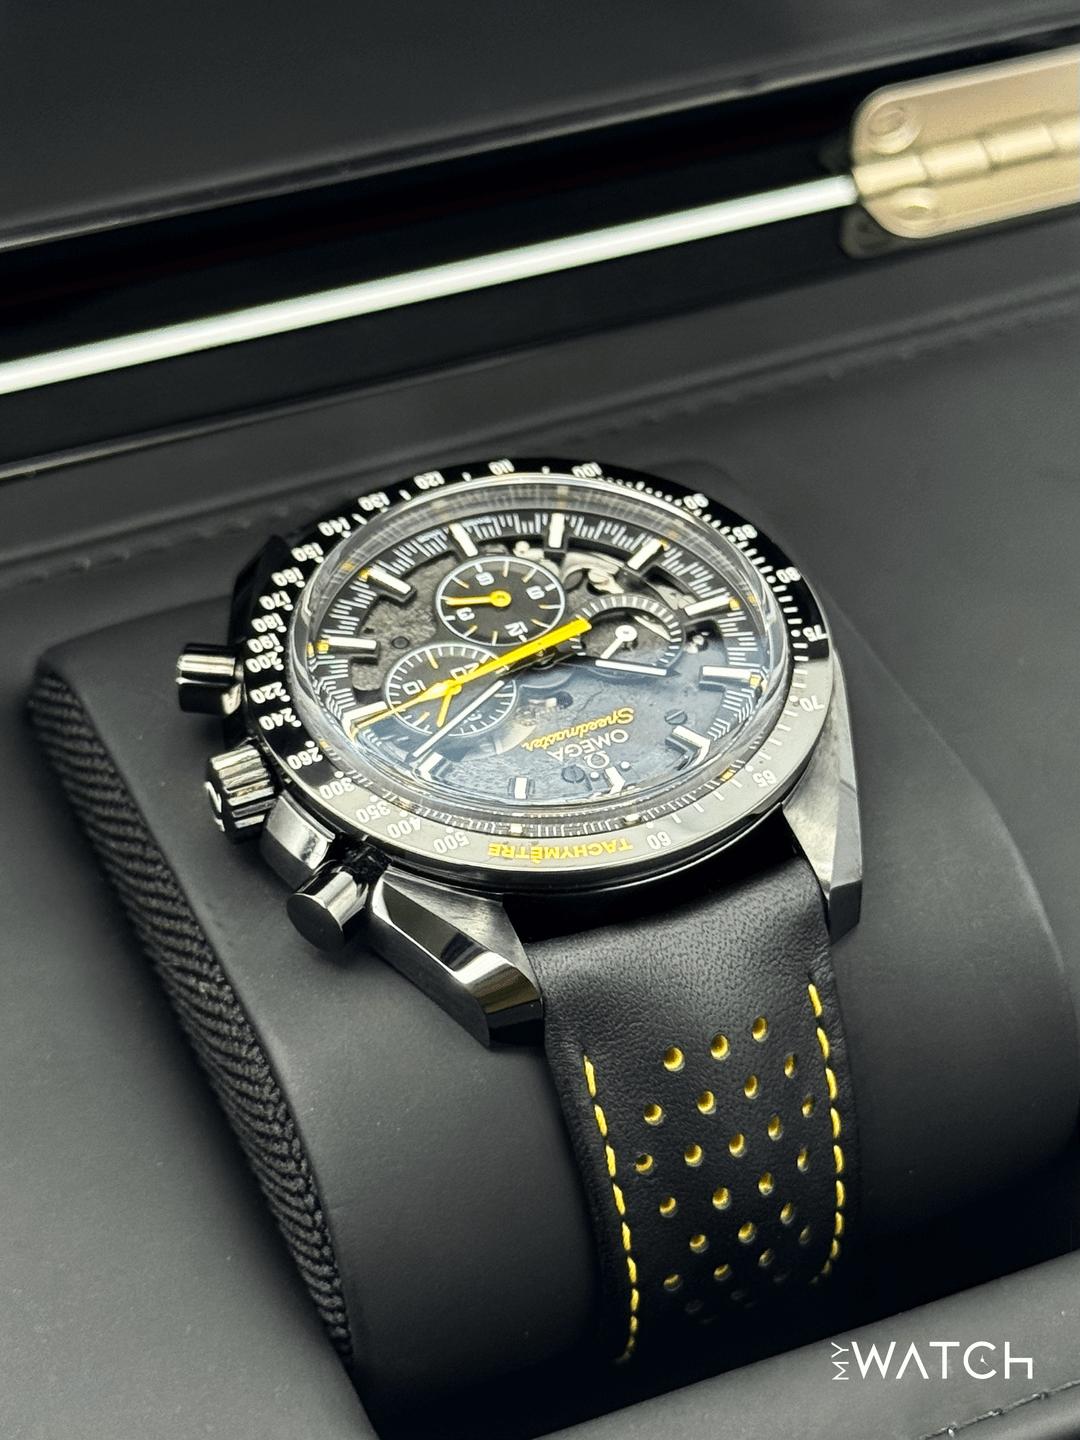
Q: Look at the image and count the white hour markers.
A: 12